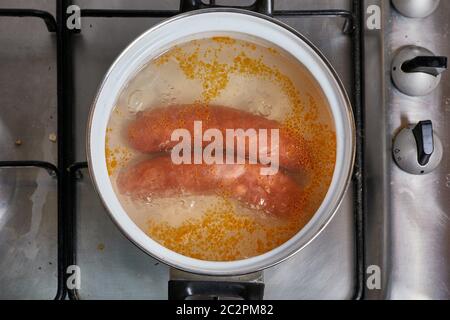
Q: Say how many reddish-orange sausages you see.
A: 2